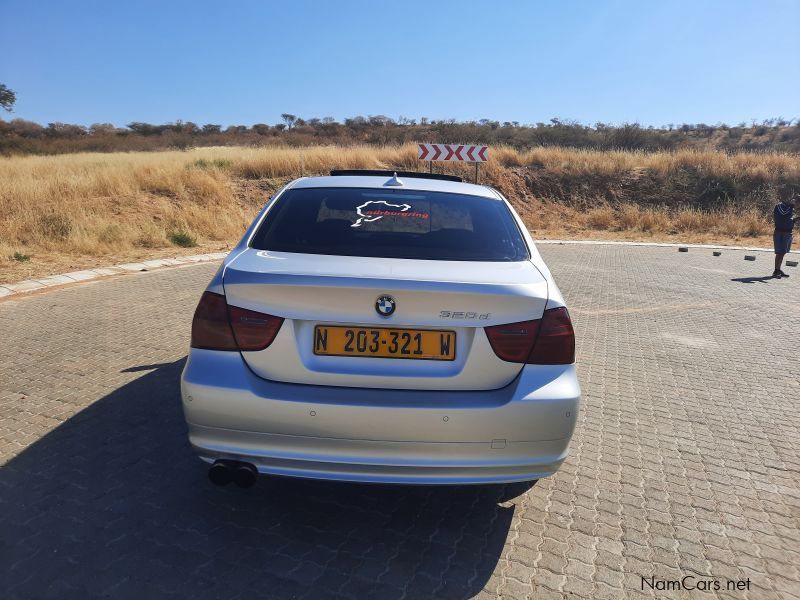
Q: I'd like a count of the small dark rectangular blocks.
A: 4